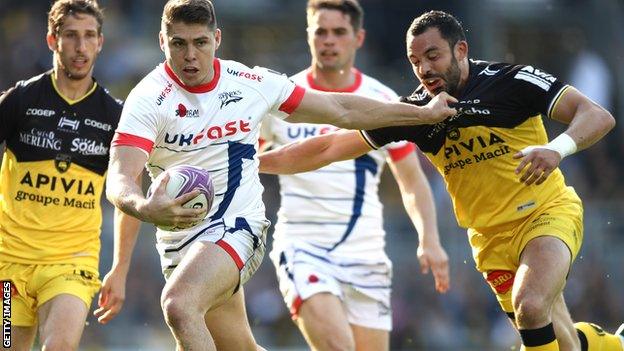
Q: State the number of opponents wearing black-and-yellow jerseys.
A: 2